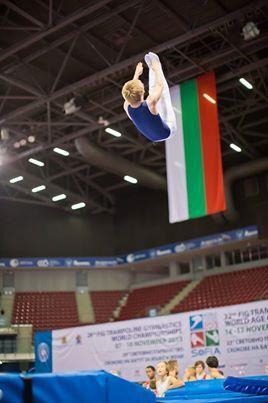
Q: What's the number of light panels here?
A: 11